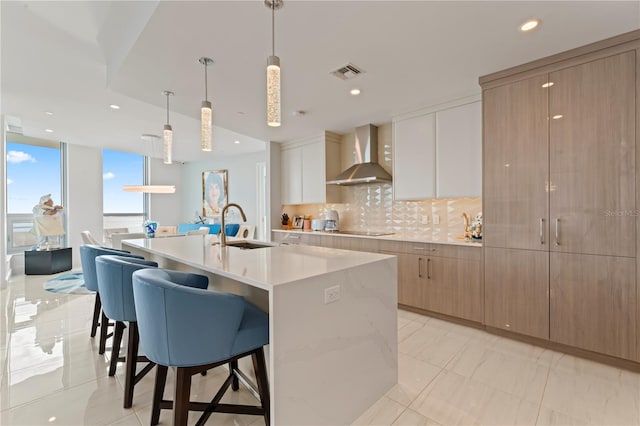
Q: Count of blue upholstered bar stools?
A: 3